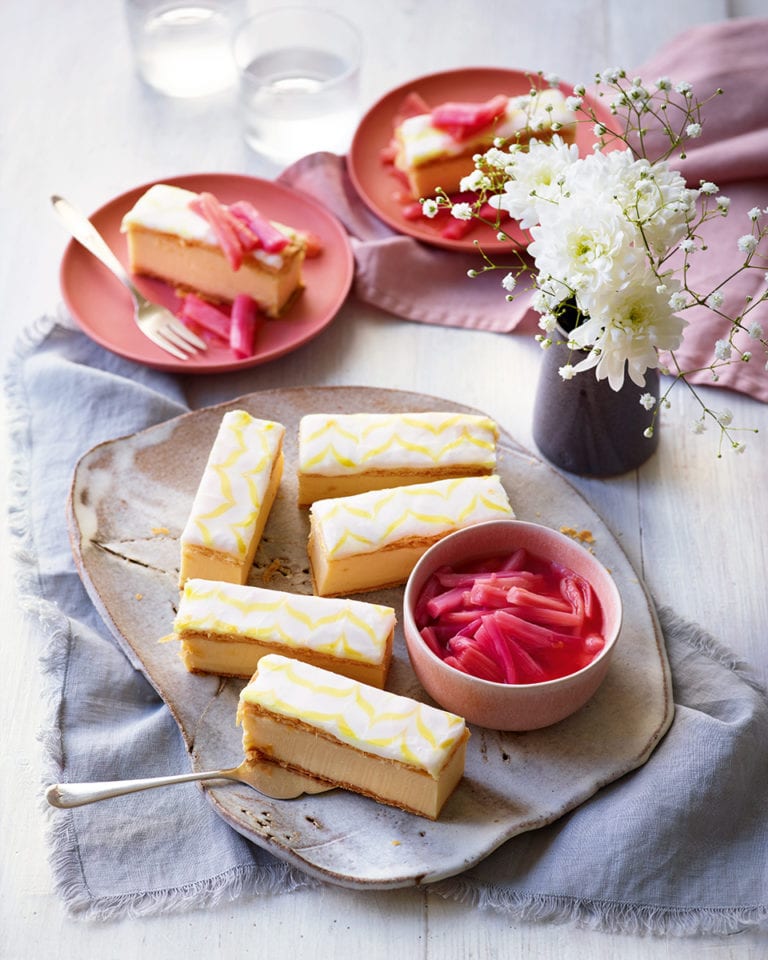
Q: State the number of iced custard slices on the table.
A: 7